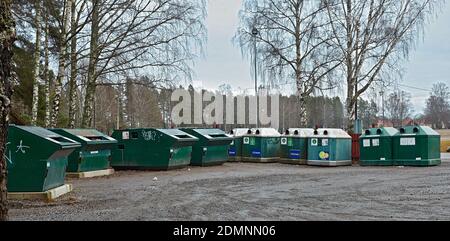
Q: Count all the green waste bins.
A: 10